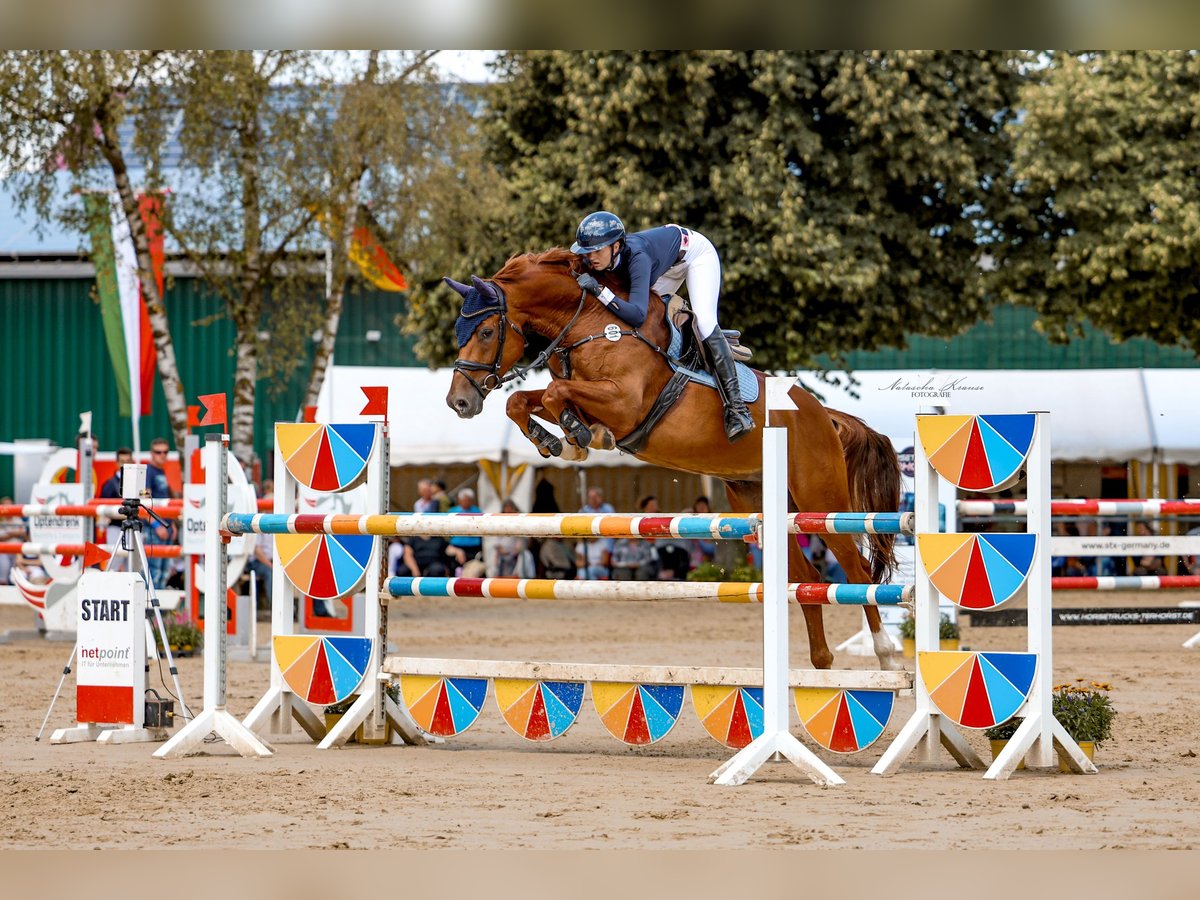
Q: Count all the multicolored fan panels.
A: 11